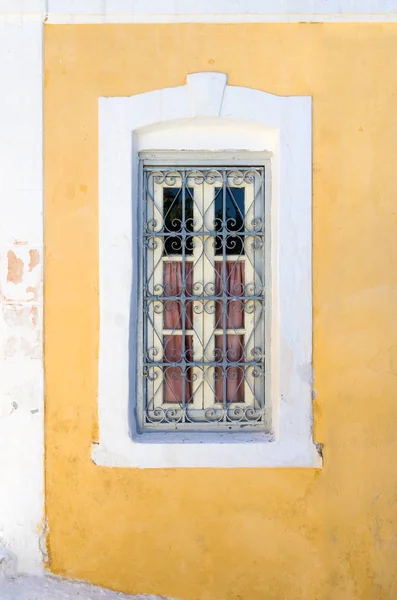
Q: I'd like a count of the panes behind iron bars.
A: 6